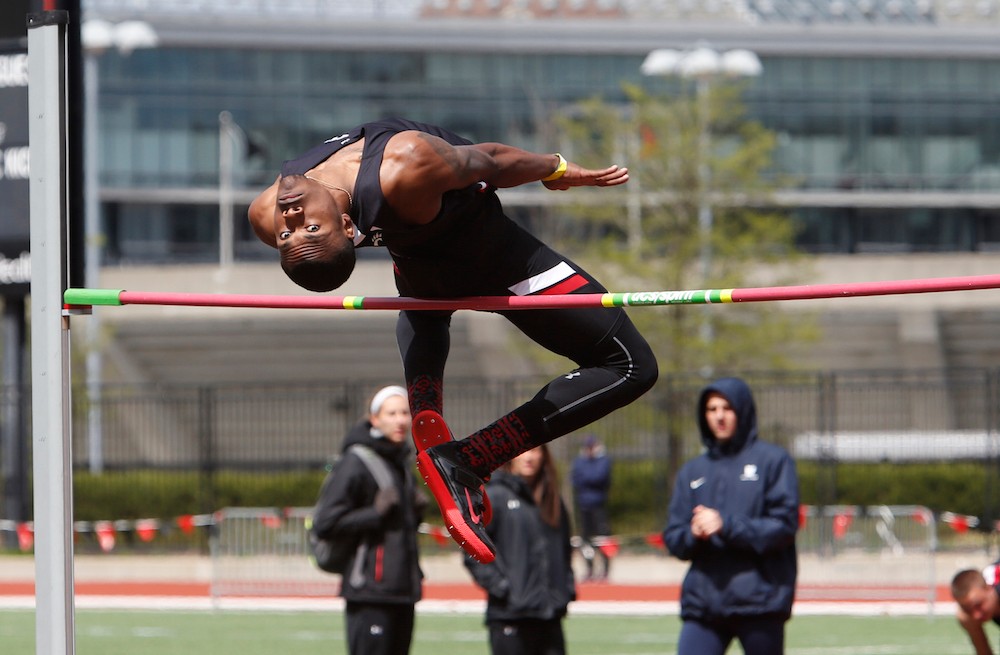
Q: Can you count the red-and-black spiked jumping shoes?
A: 2